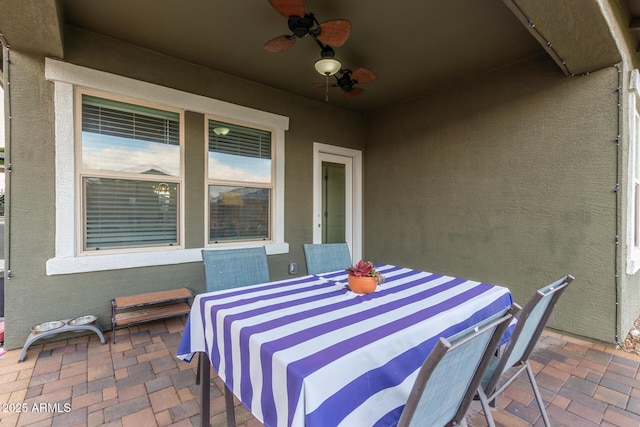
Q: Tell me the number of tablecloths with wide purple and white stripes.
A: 1